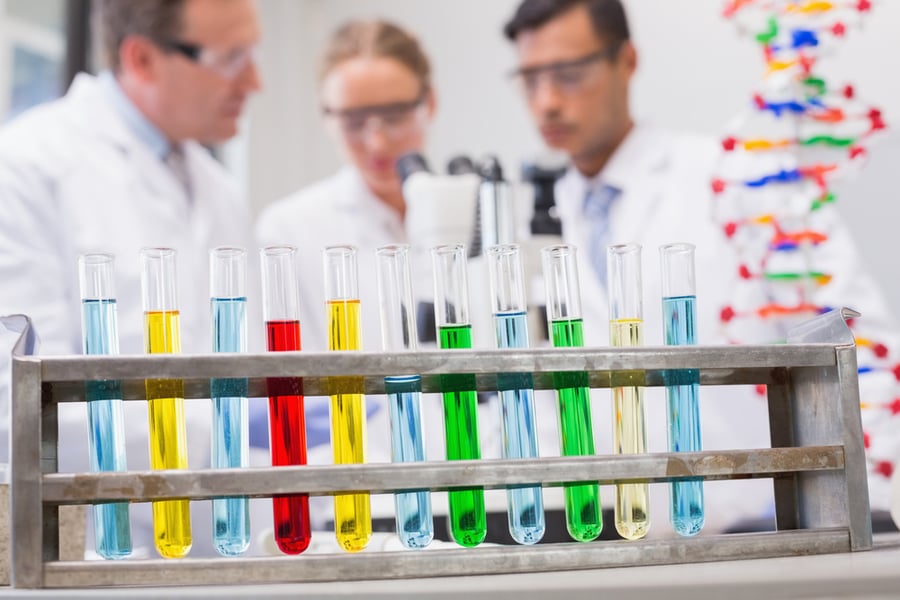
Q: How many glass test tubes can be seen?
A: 11